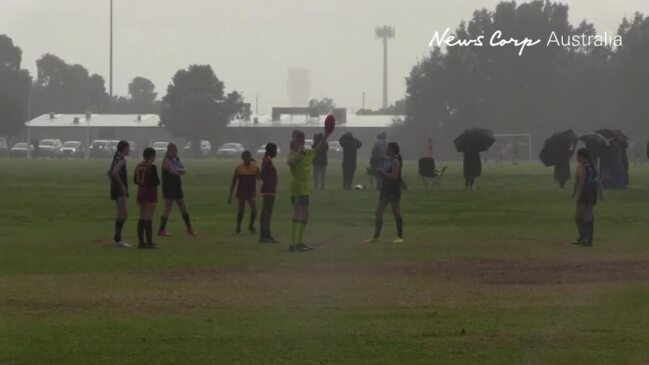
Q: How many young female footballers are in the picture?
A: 7